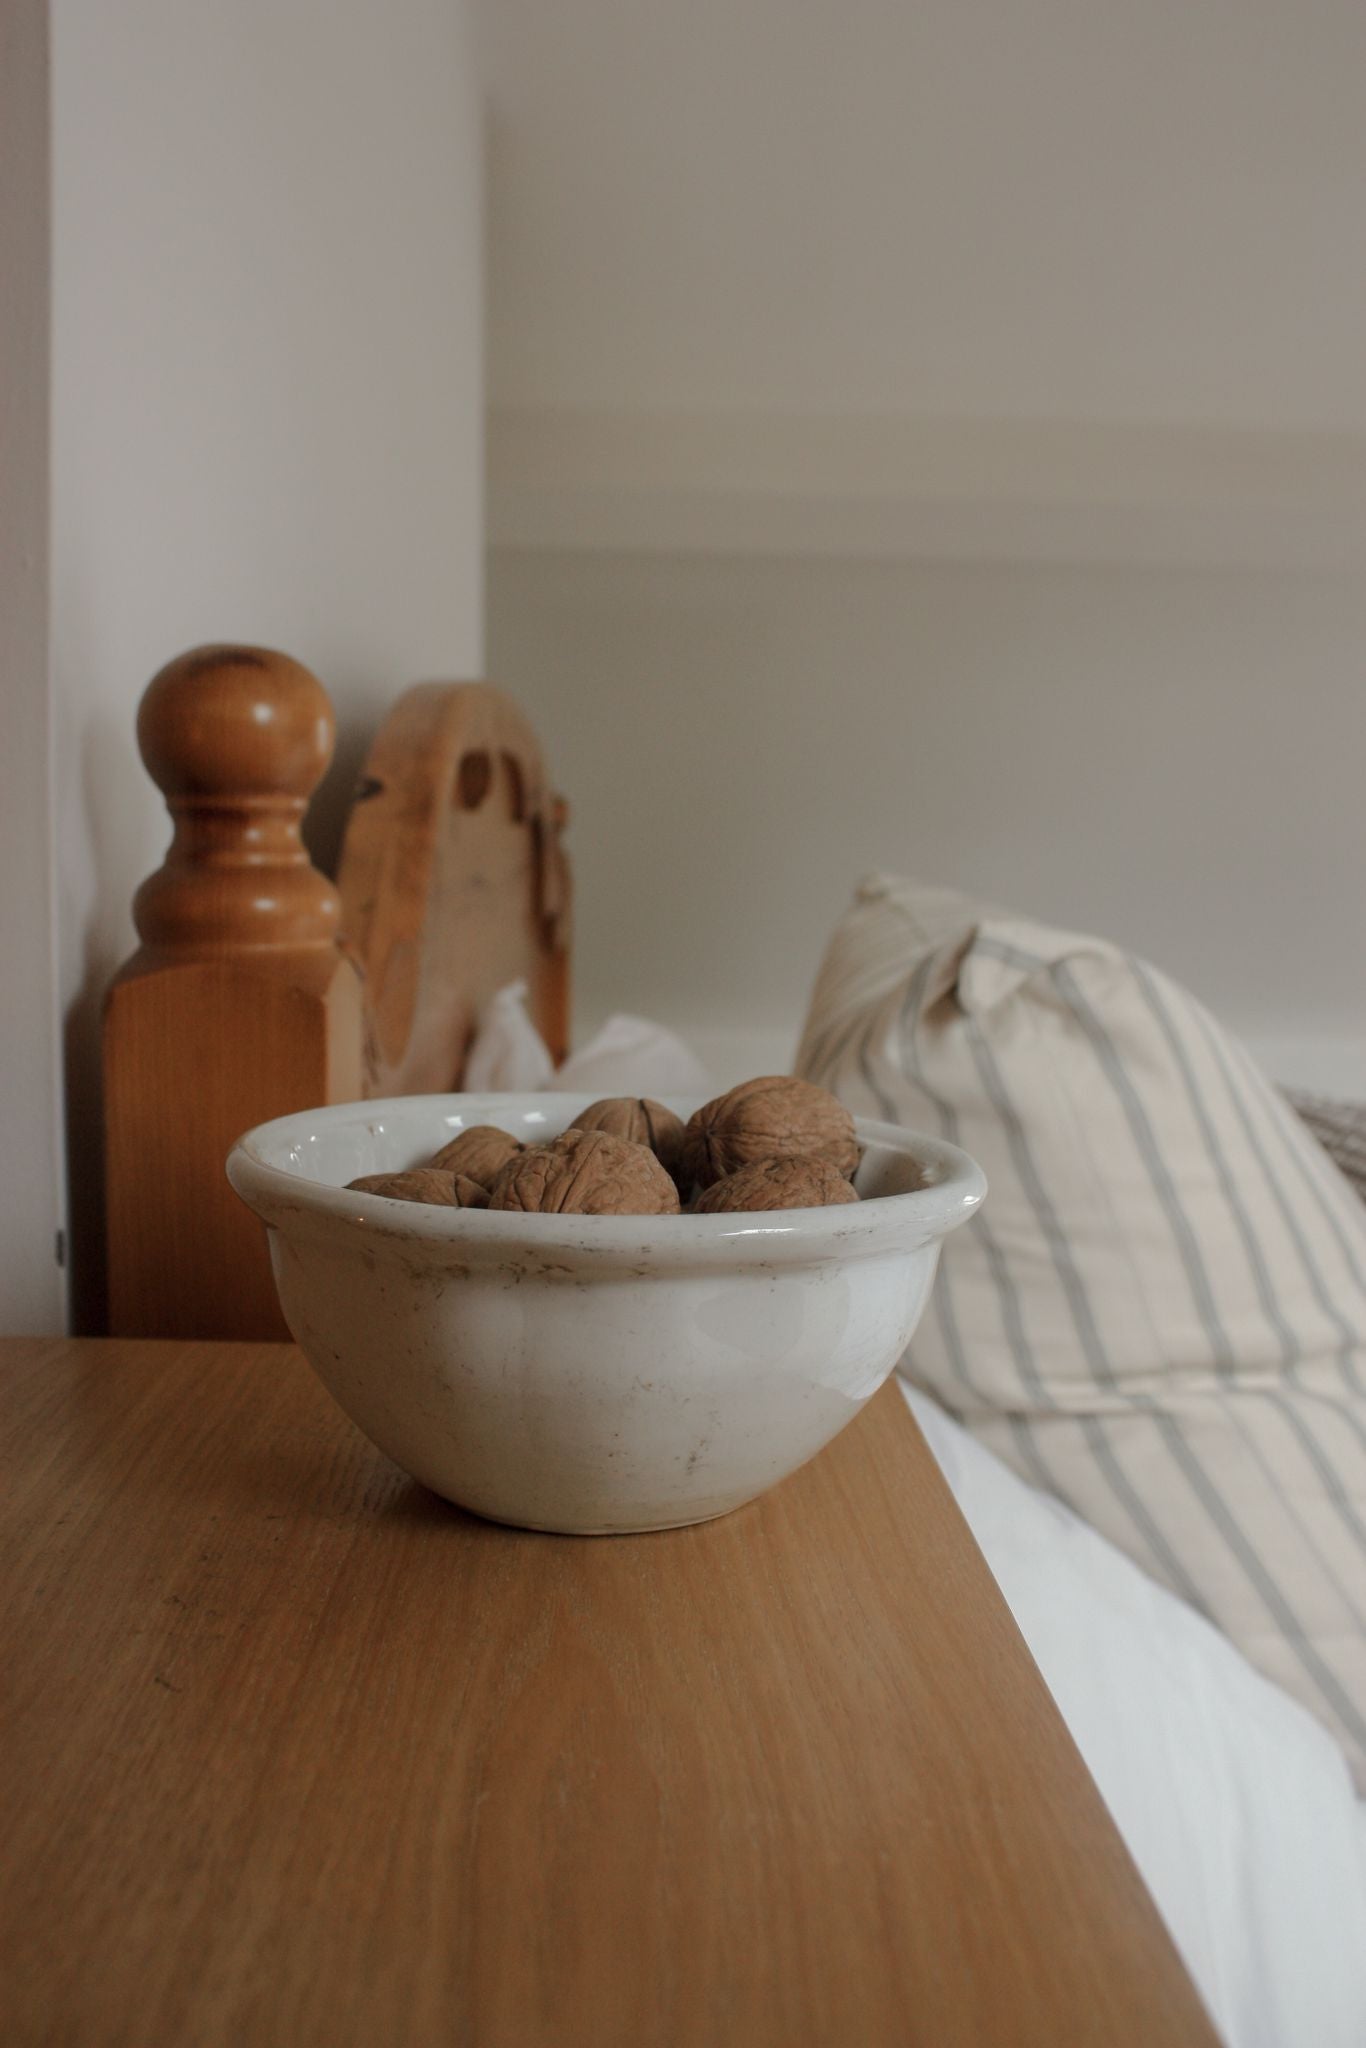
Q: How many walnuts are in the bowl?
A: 6